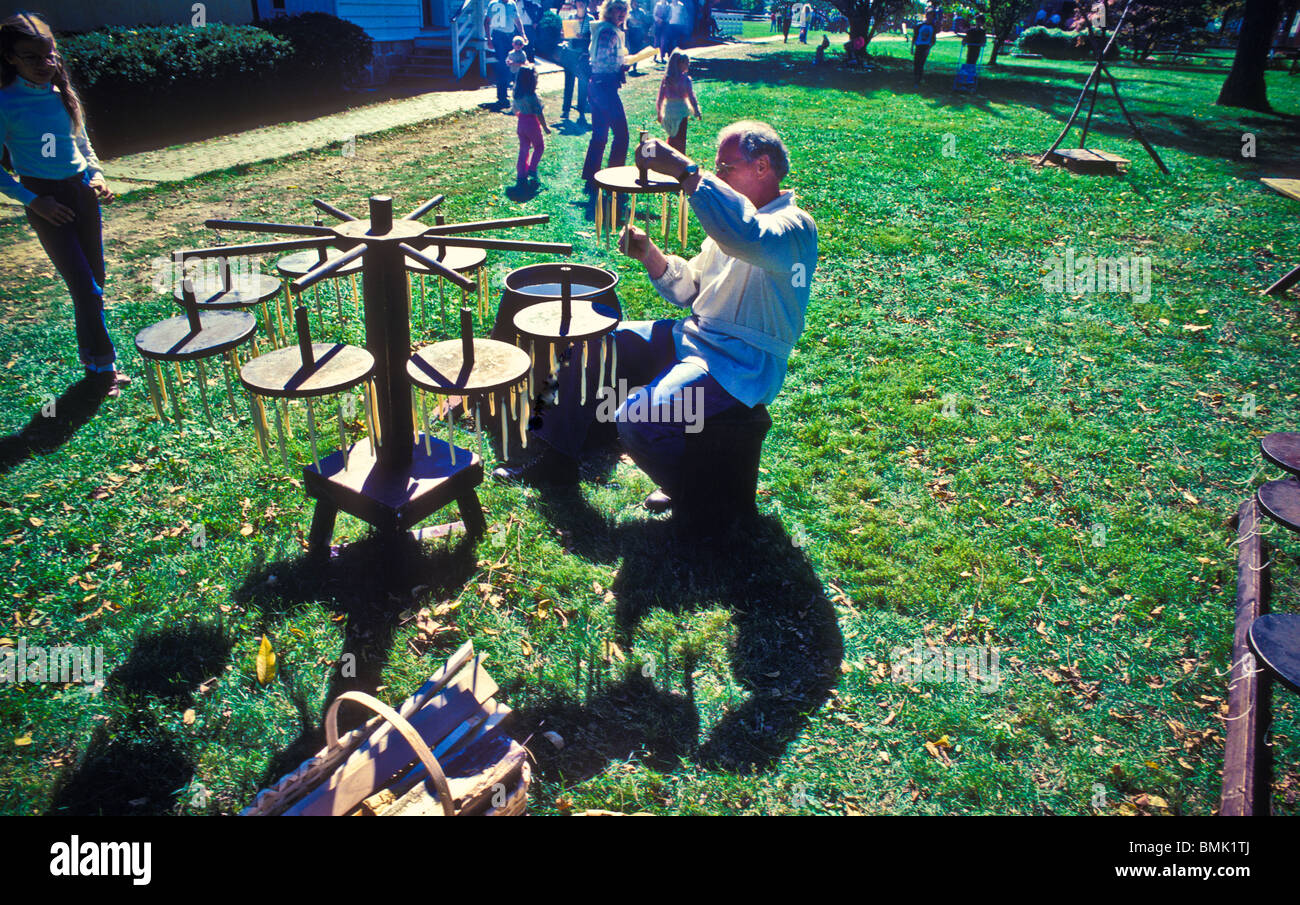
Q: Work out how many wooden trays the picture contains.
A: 11